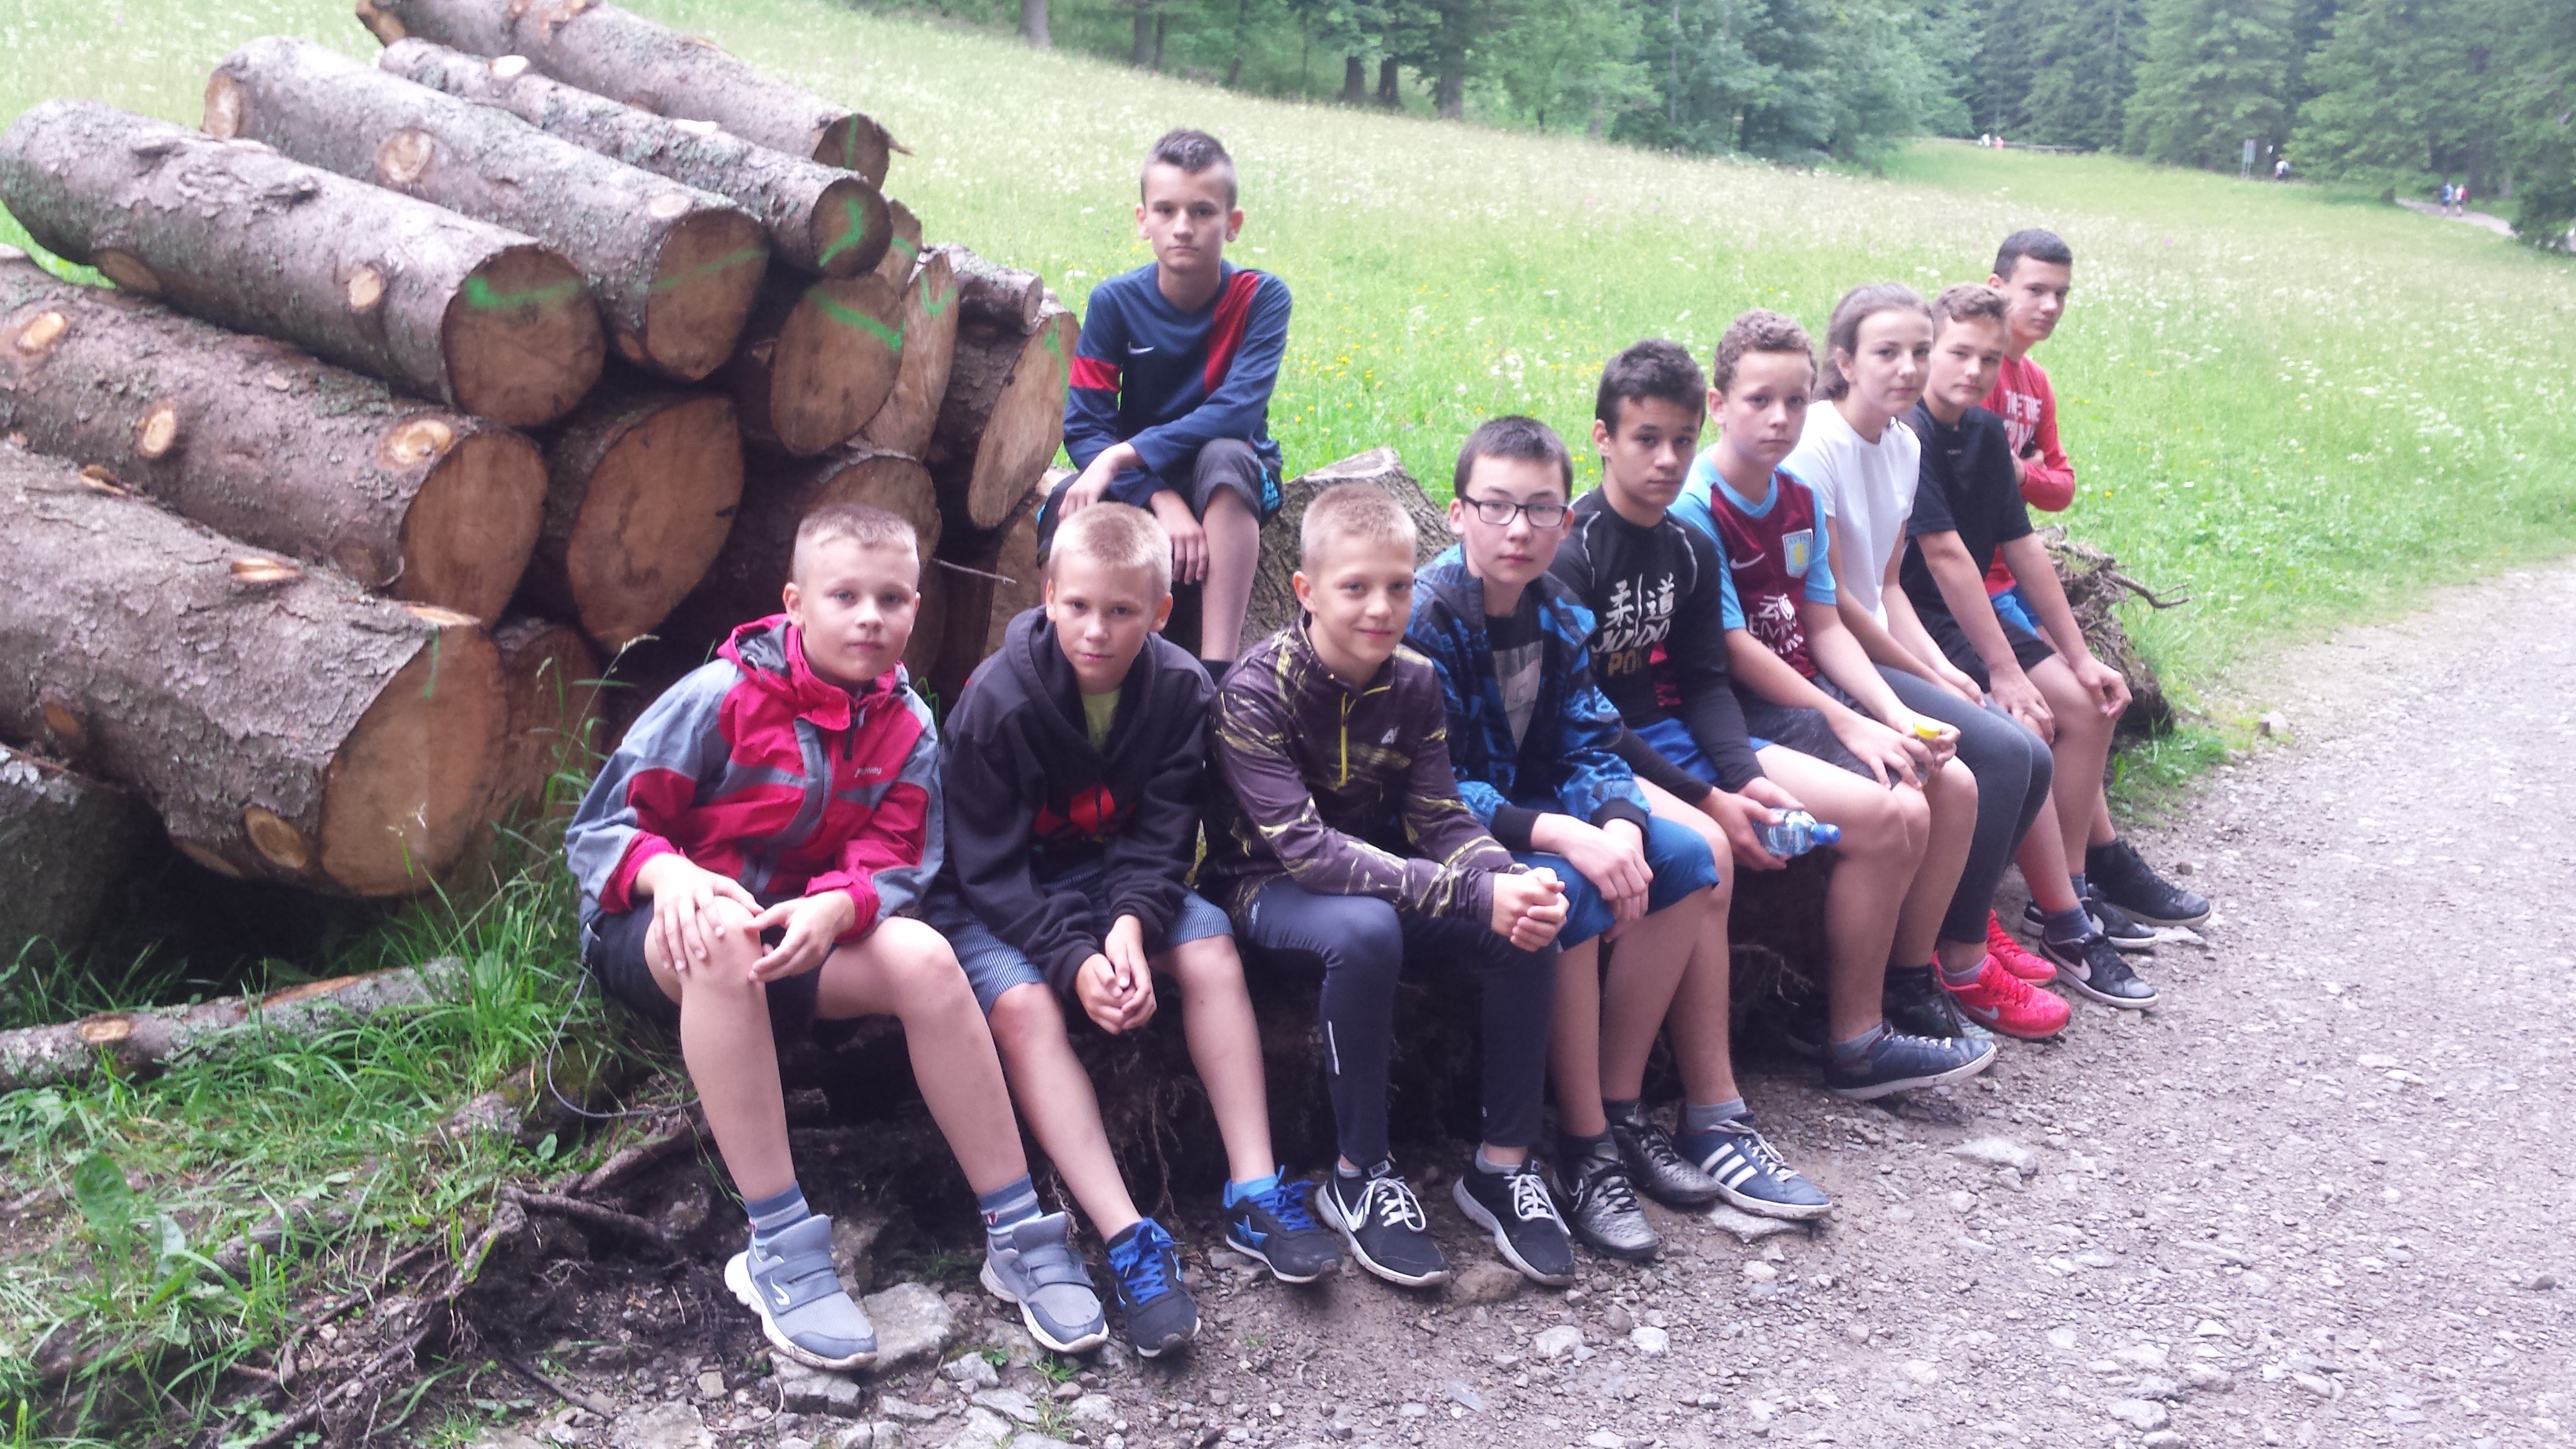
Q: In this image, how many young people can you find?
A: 10